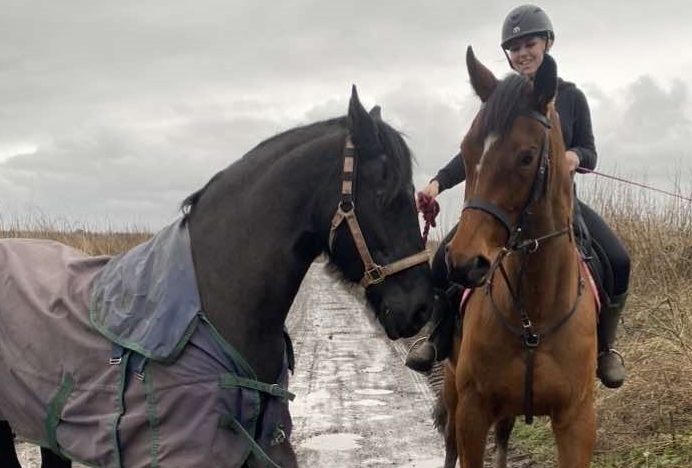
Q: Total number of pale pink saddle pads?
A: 1